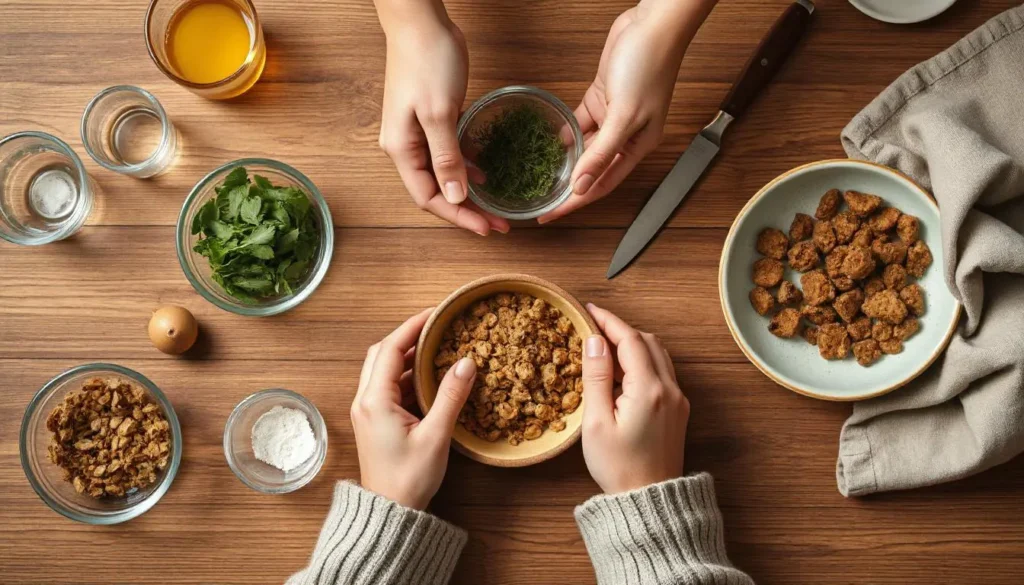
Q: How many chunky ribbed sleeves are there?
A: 2